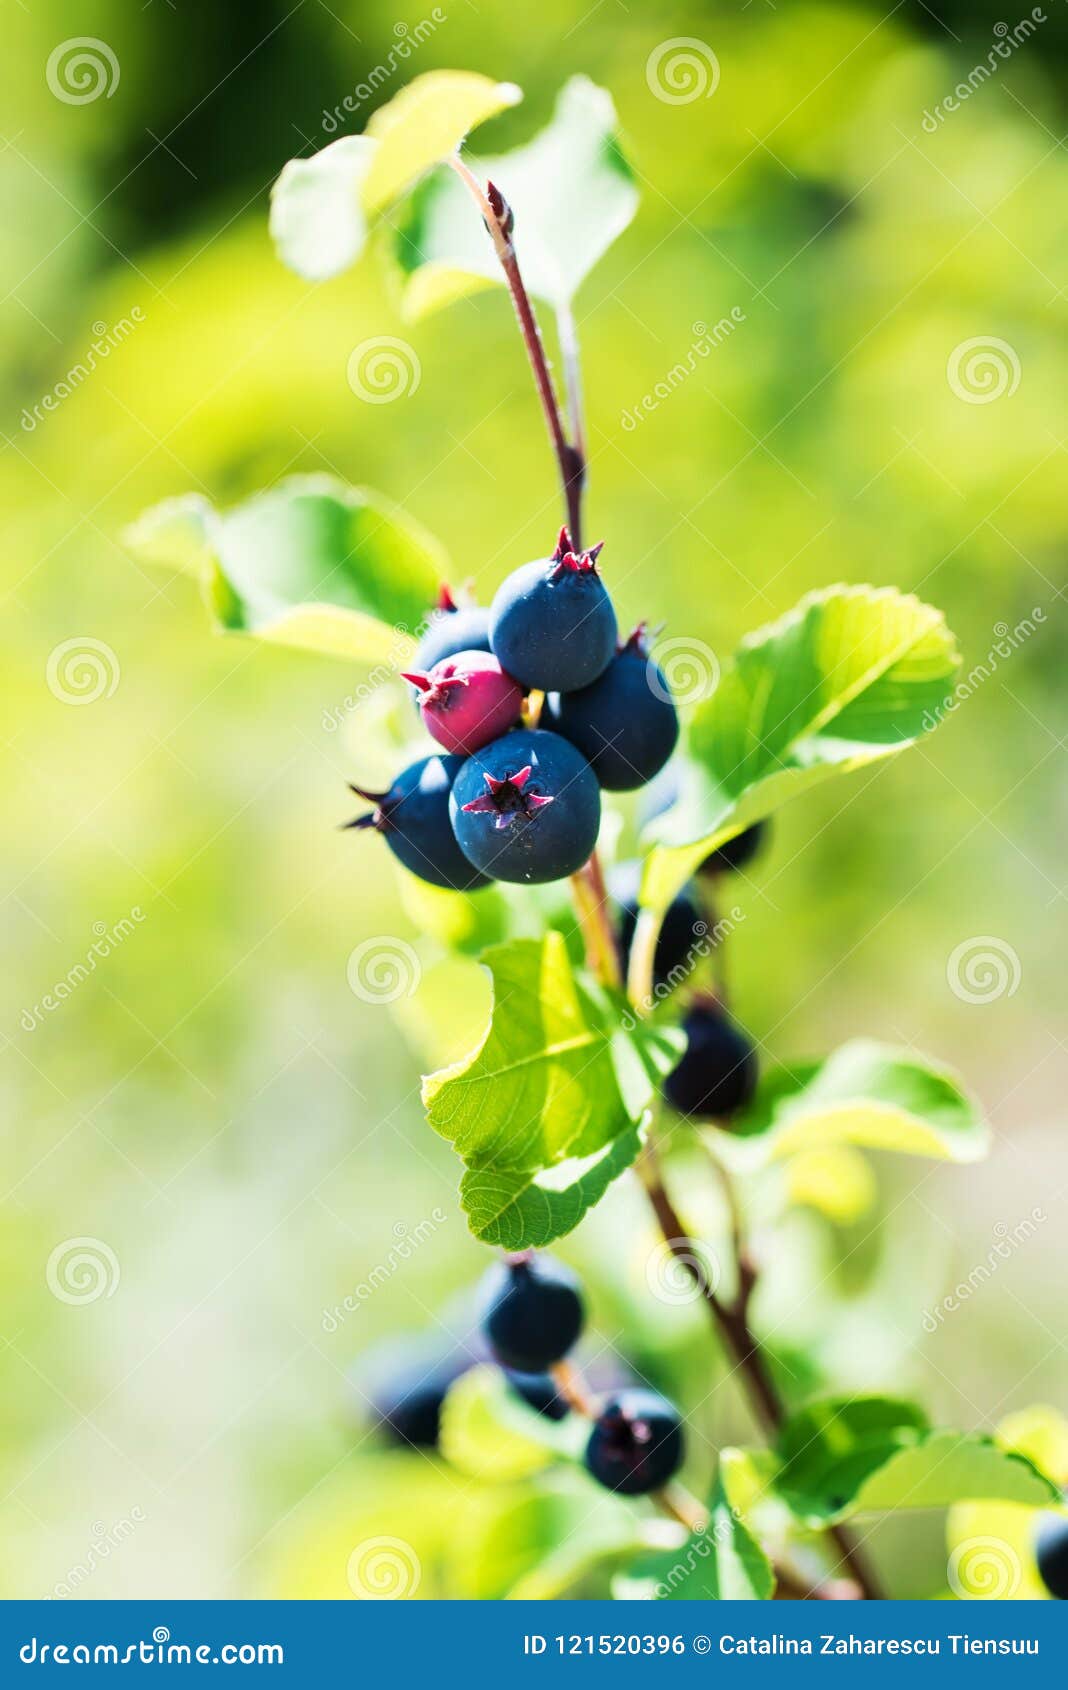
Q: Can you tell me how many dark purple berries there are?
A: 13